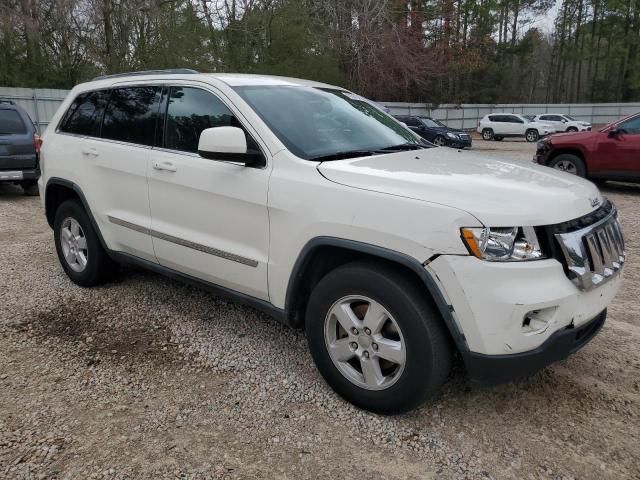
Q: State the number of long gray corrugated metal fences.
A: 1